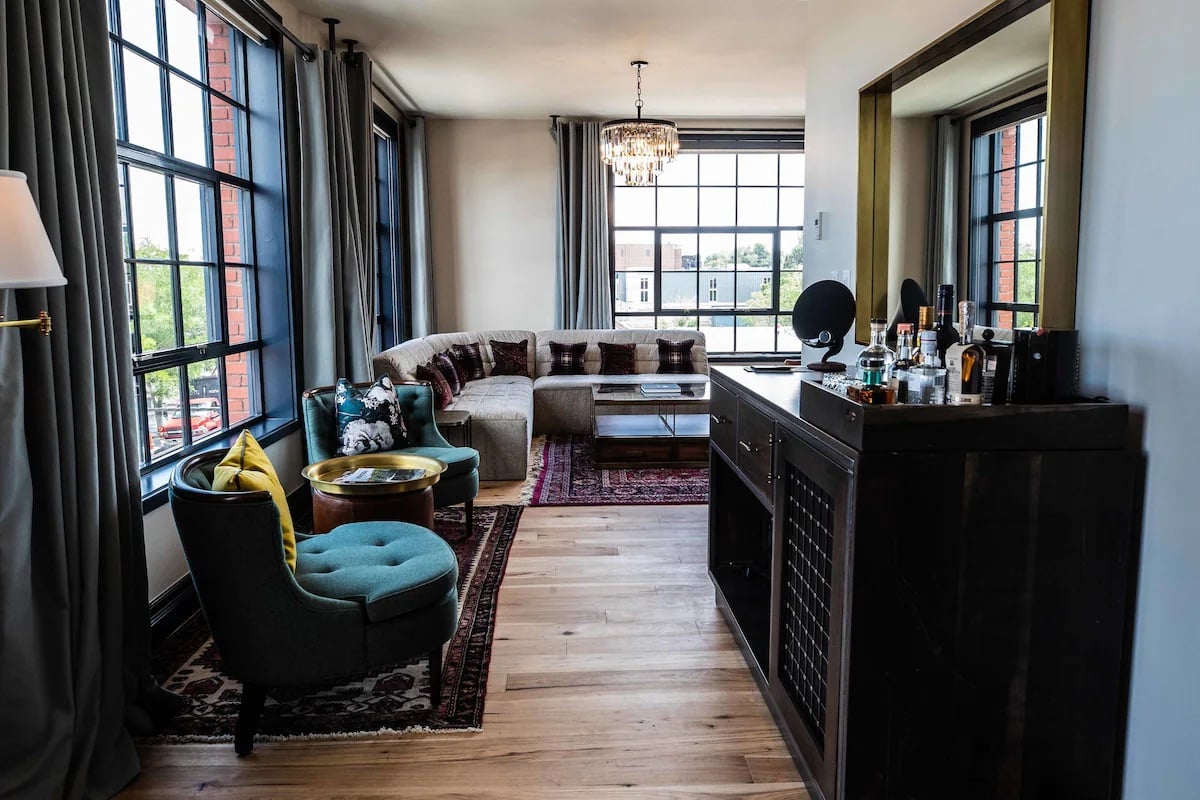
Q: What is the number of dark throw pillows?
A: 8